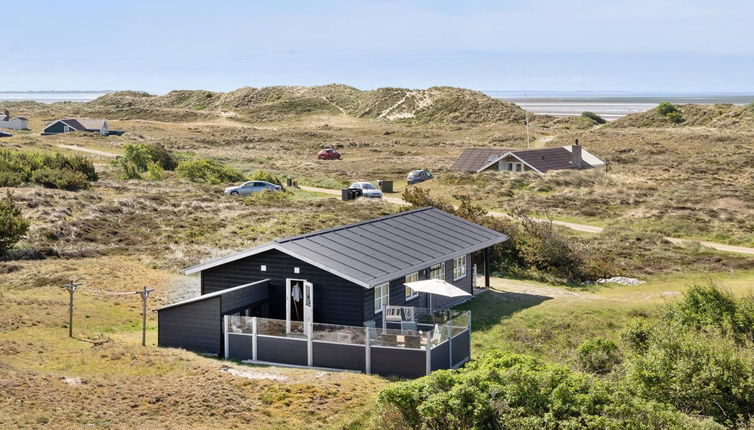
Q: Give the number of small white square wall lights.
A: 2